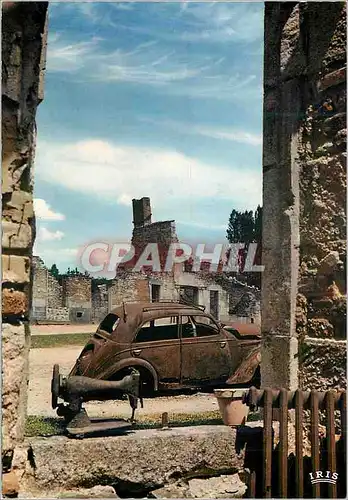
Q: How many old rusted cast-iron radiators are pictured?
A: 1